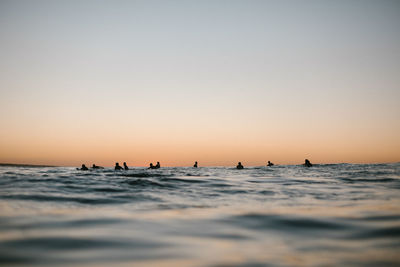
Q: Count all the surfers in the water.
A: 10